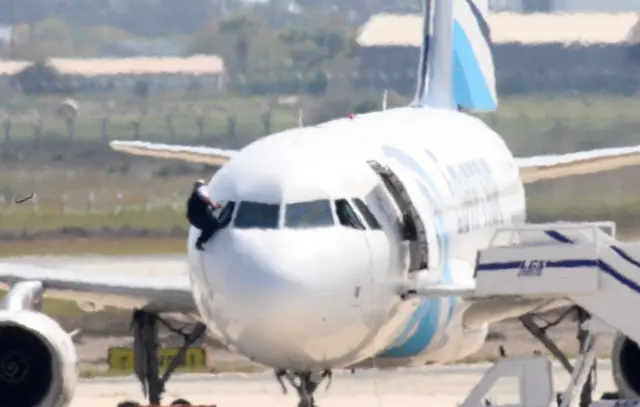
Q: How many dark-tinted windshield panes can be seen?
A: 5